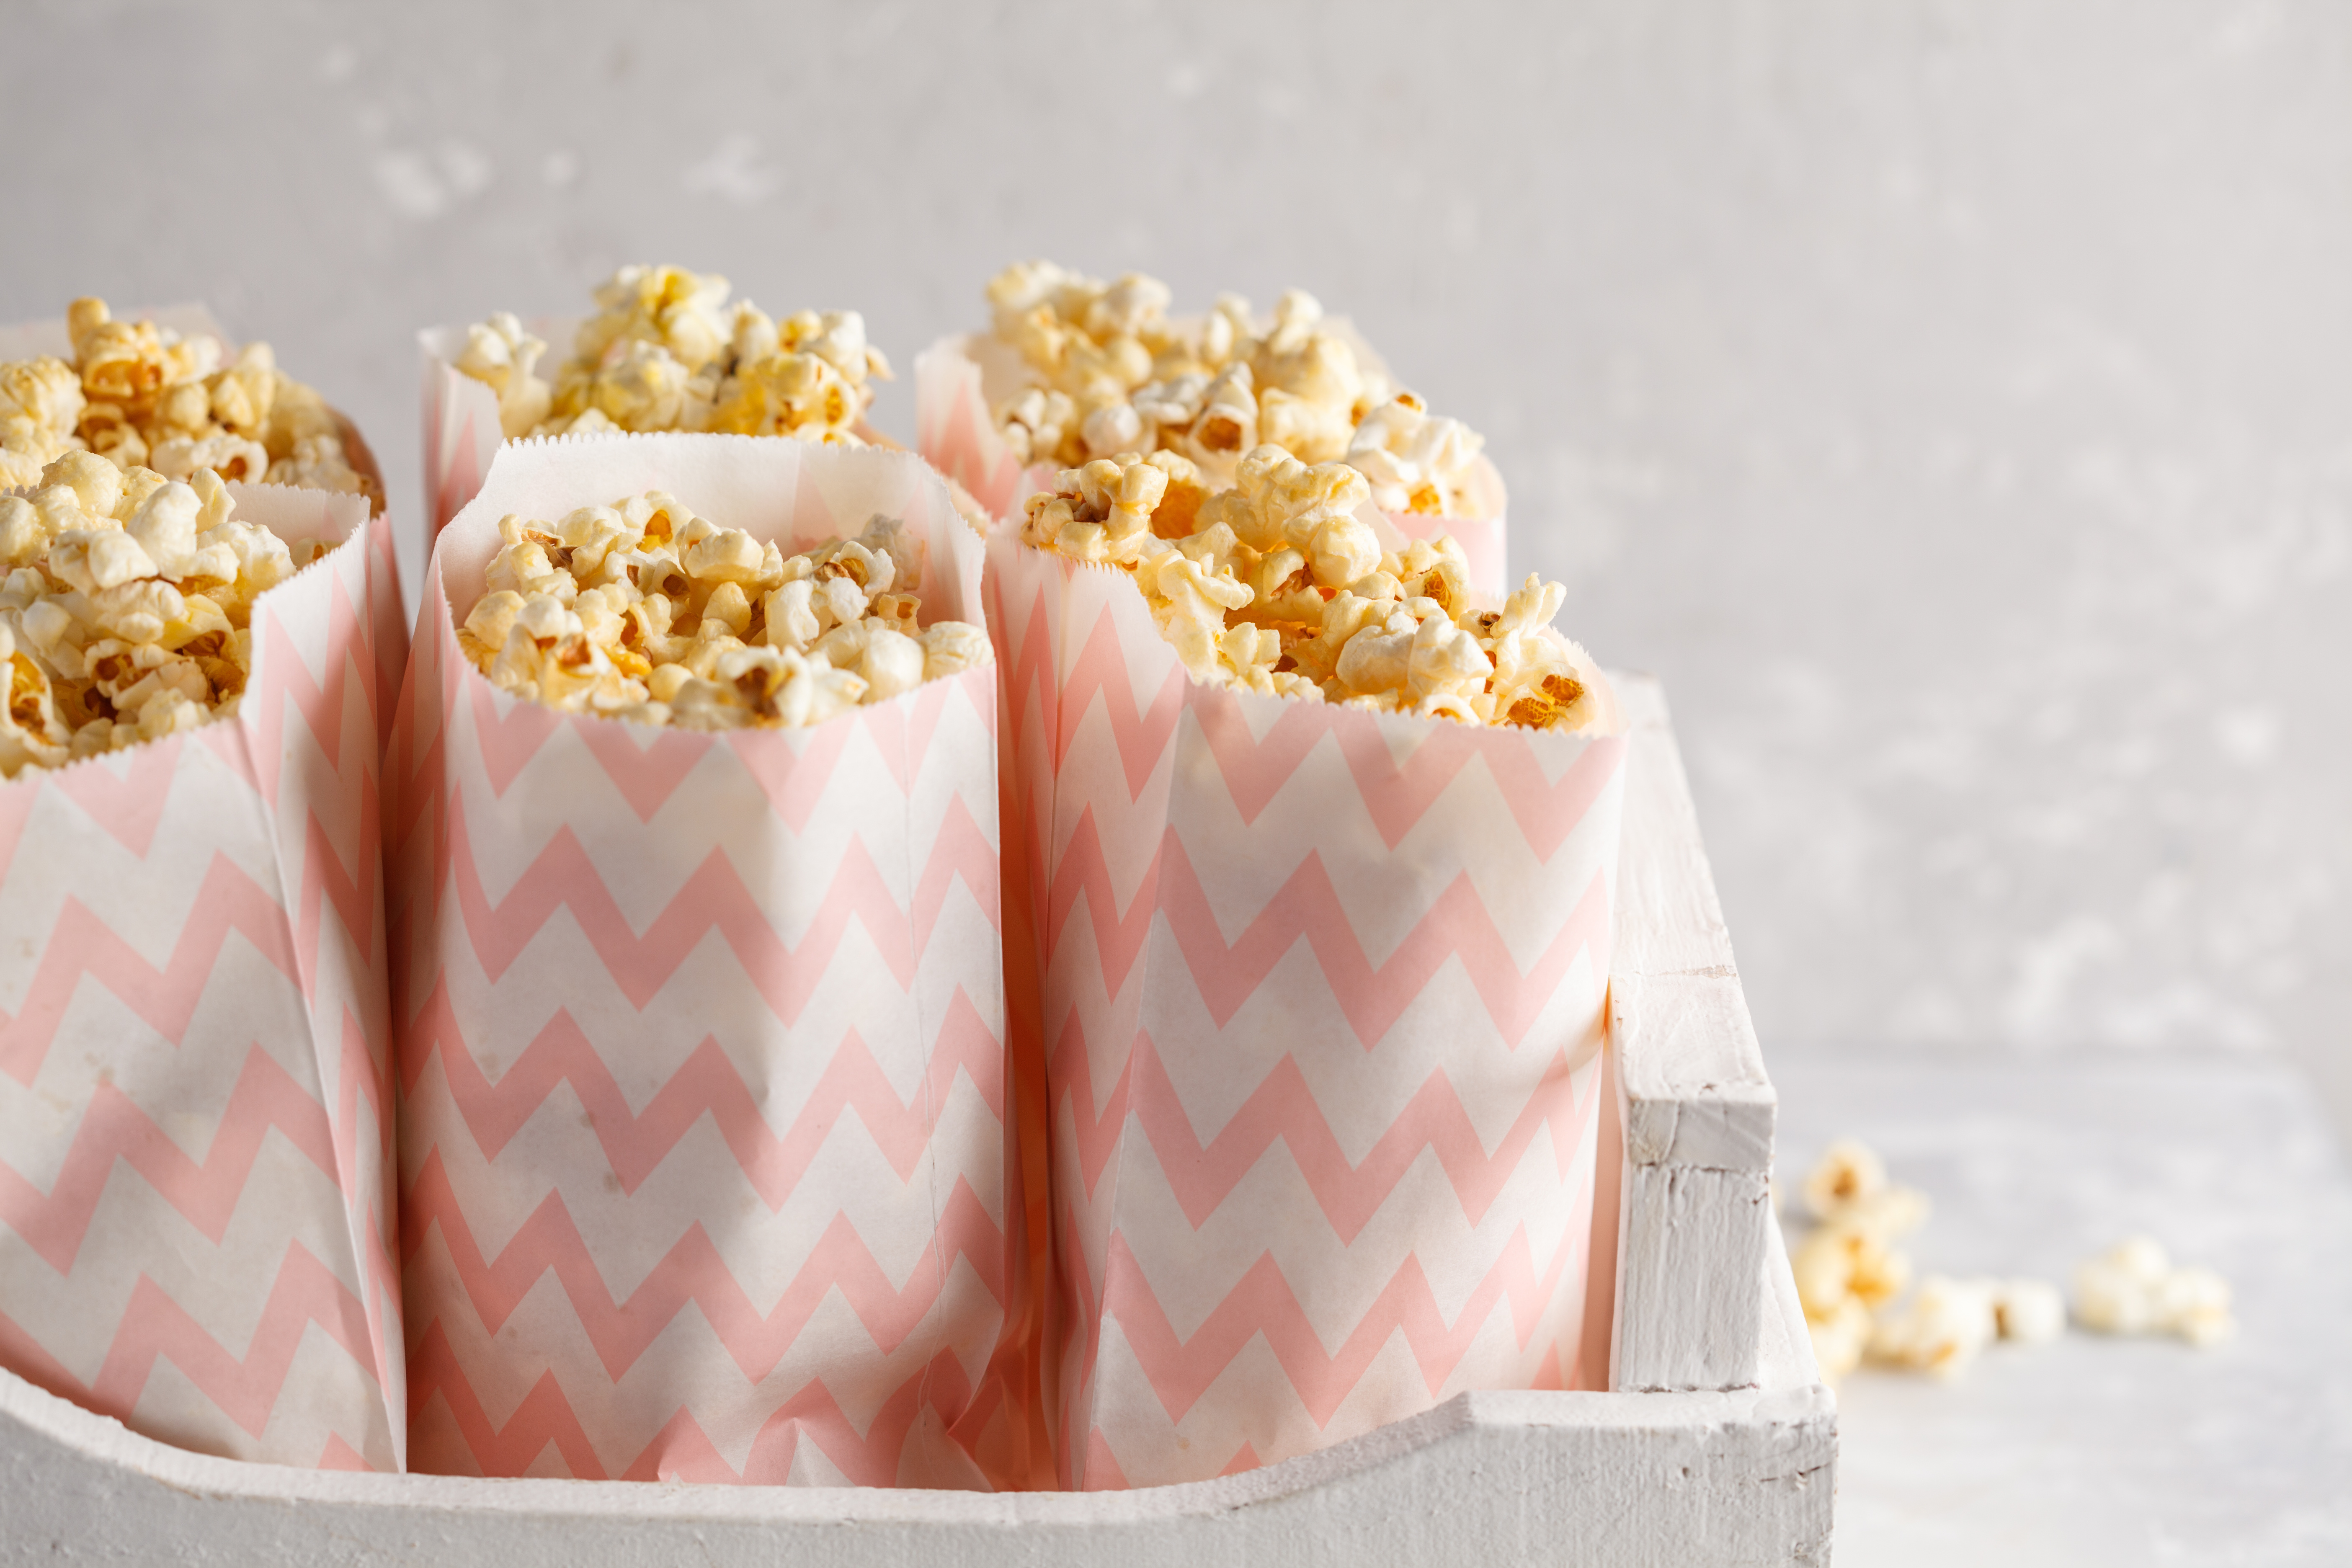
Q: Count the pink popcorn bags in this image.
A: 6